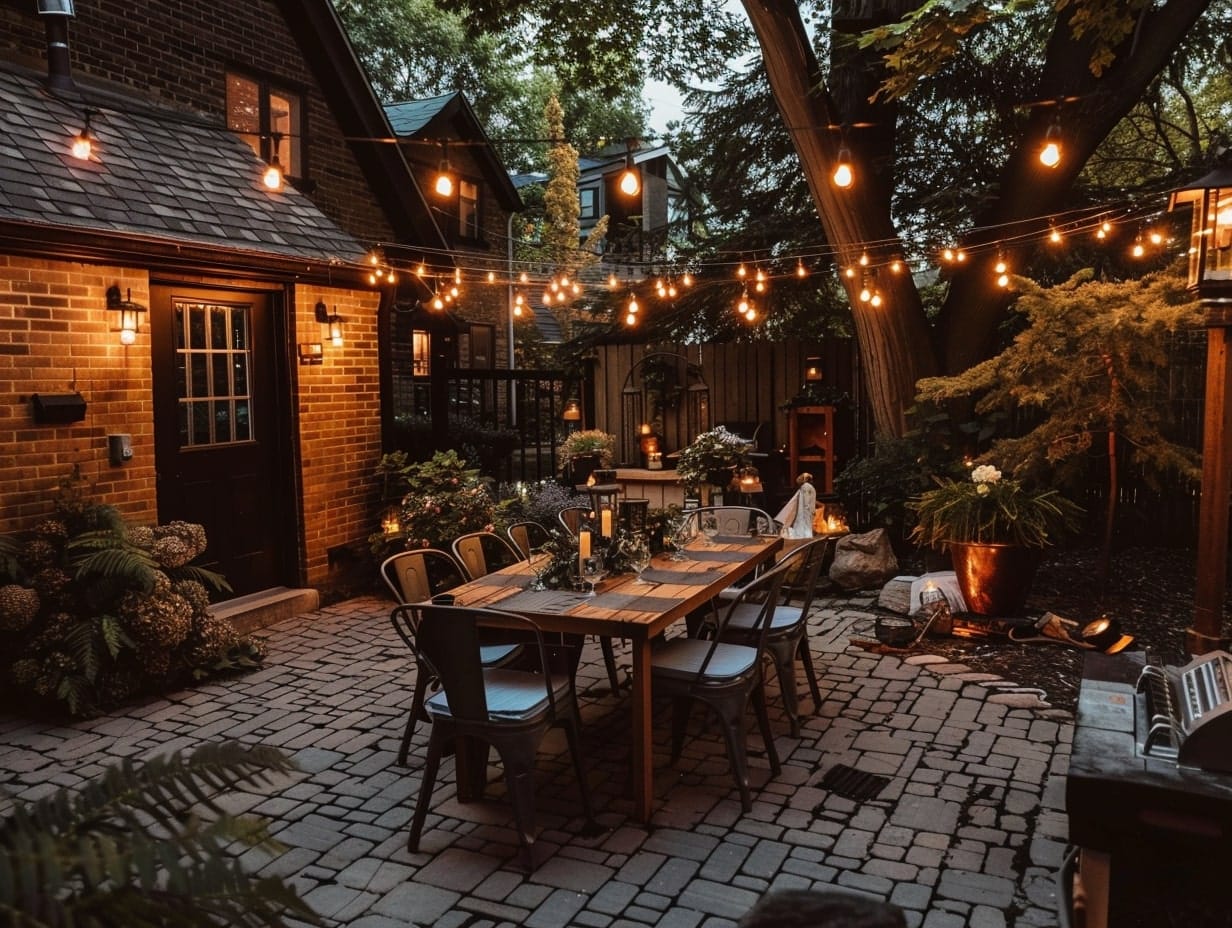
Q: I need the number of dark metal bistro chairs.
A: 8